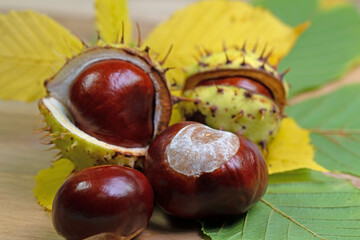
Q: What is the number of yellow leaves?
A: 5